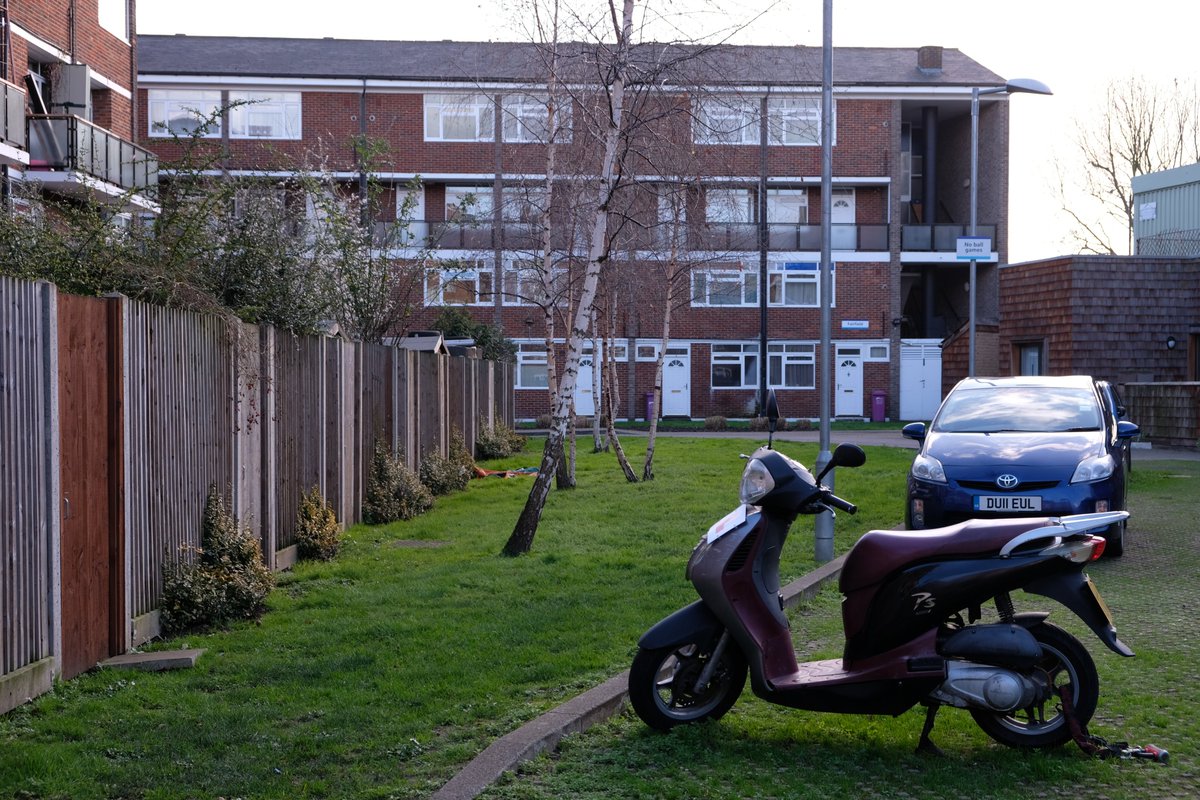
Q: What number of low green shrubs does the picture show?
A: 5